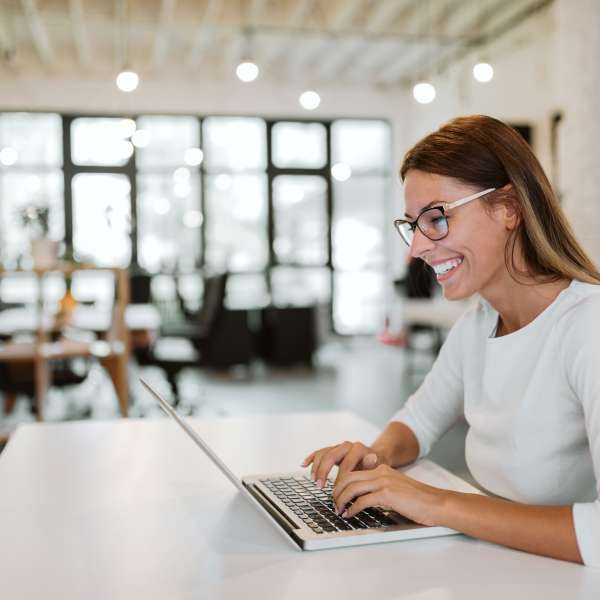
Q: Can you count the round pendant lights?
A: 5